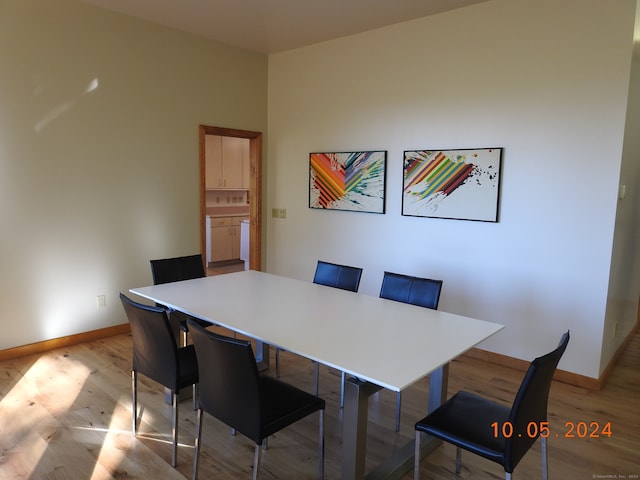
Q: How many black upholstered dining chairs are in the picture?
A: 6